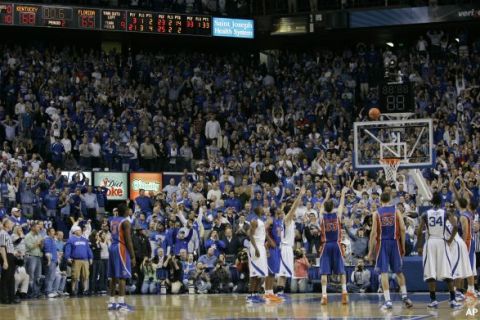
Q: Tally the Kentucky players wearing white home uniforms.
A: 4